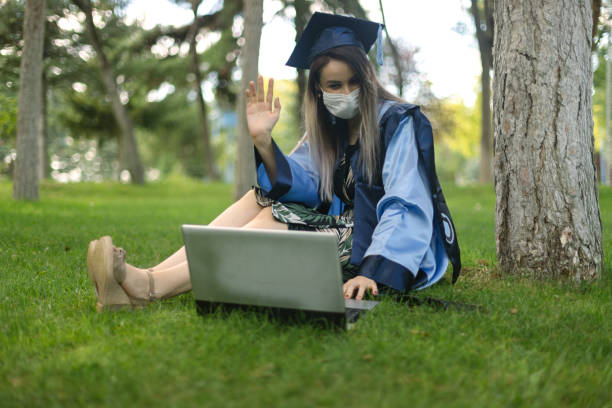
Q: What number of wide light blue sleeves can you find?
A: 2